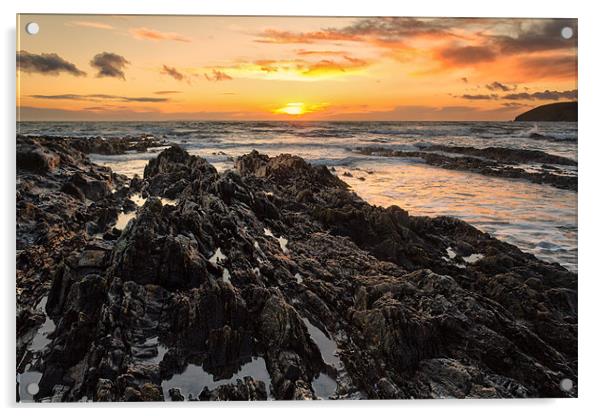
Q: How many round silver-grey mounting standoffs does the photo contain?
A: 4